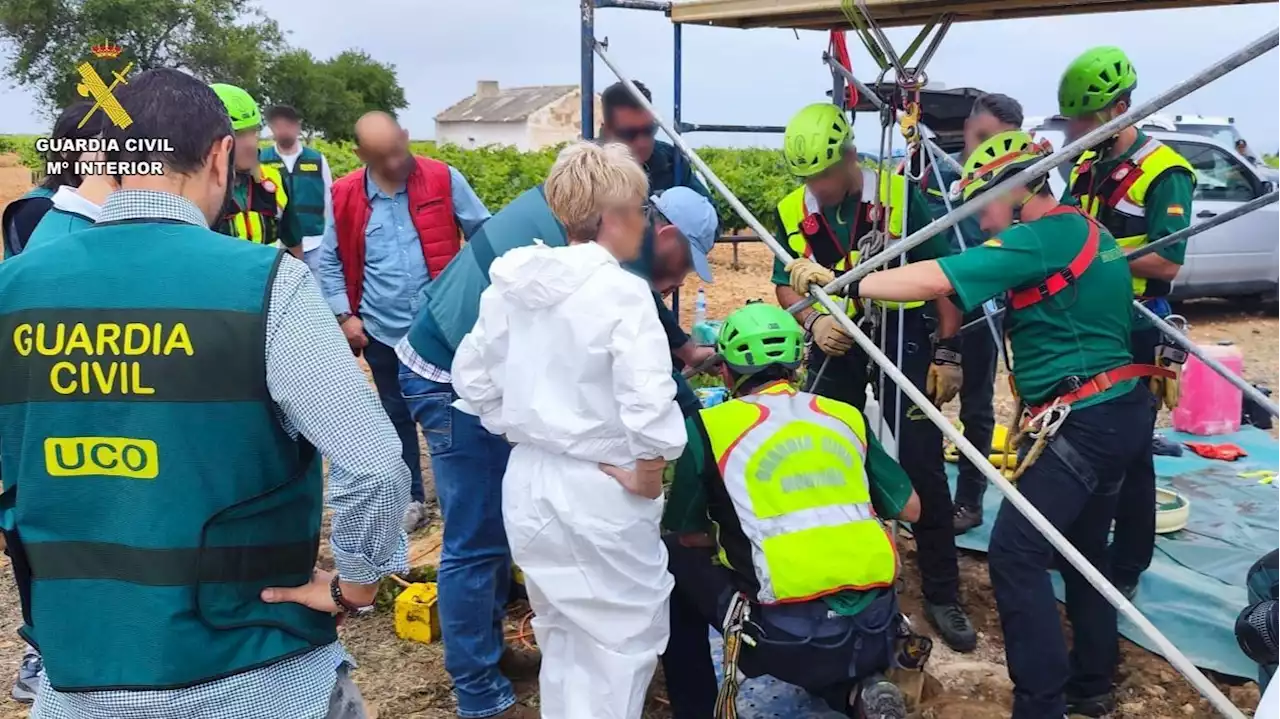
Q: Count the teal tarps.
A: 1